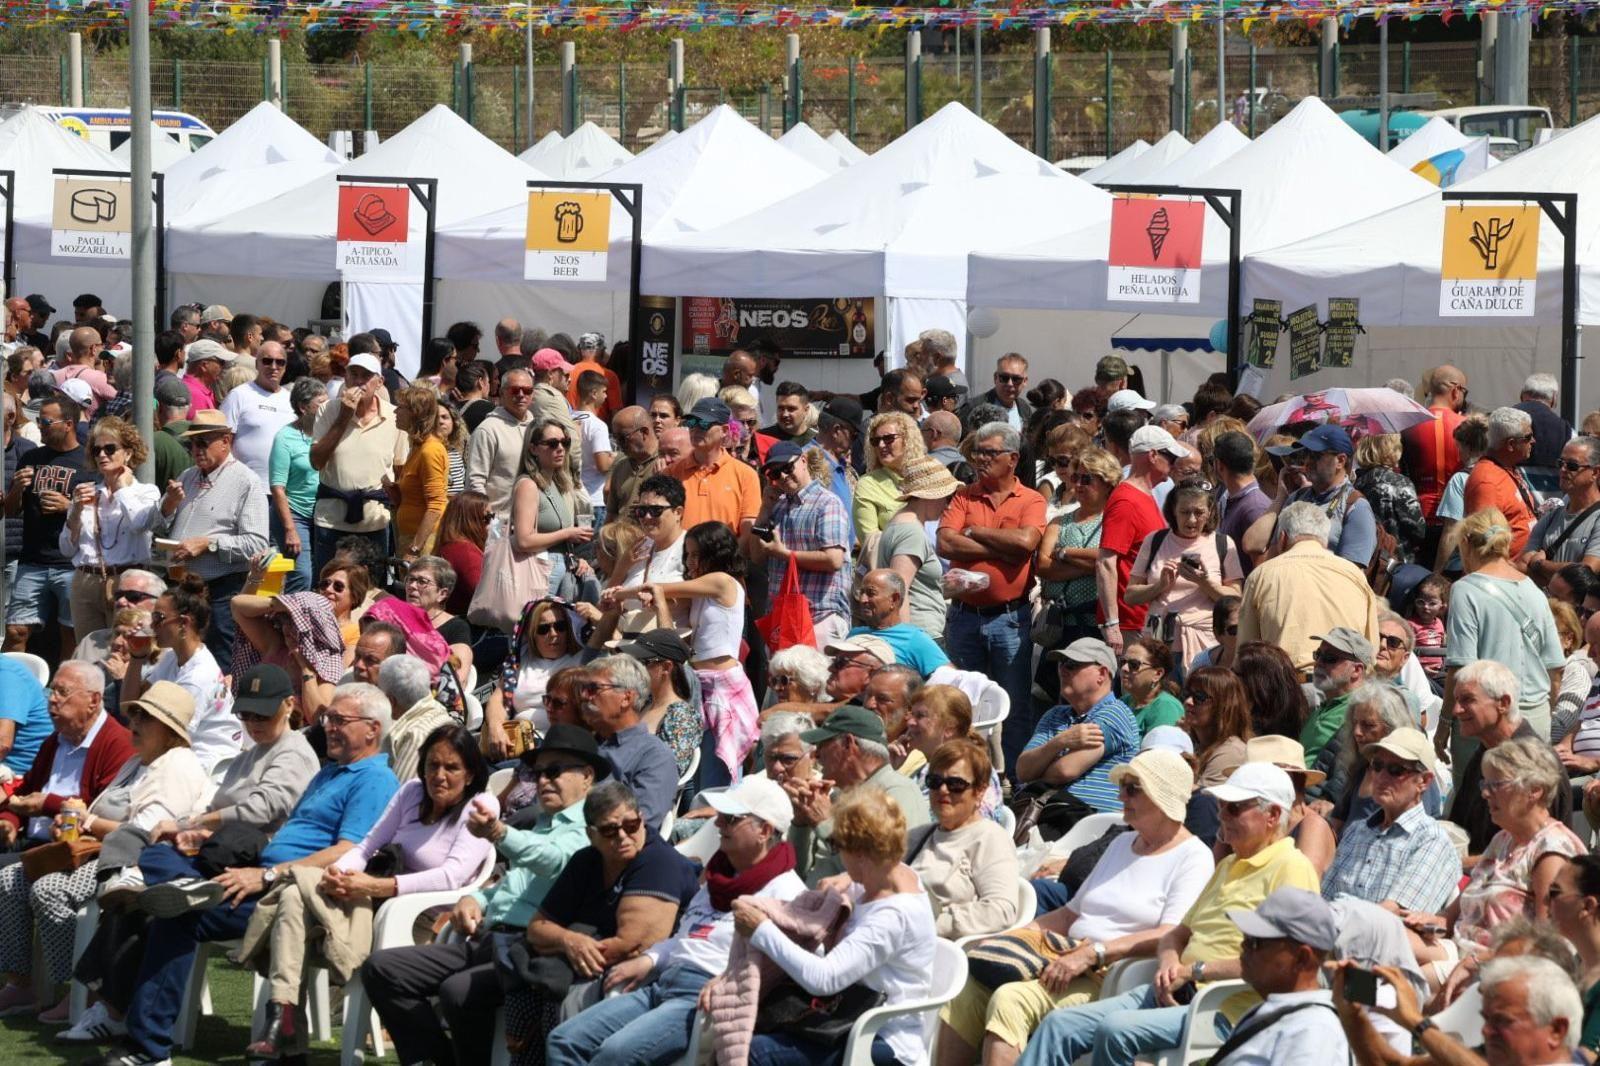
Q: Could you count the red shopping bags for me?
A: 1